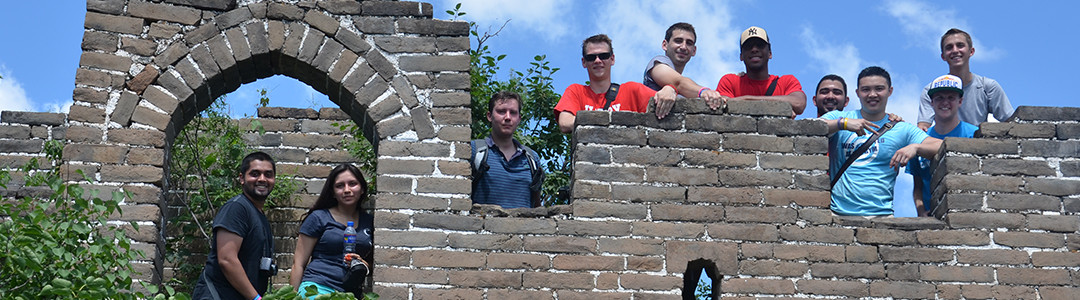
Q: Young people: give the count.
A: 10